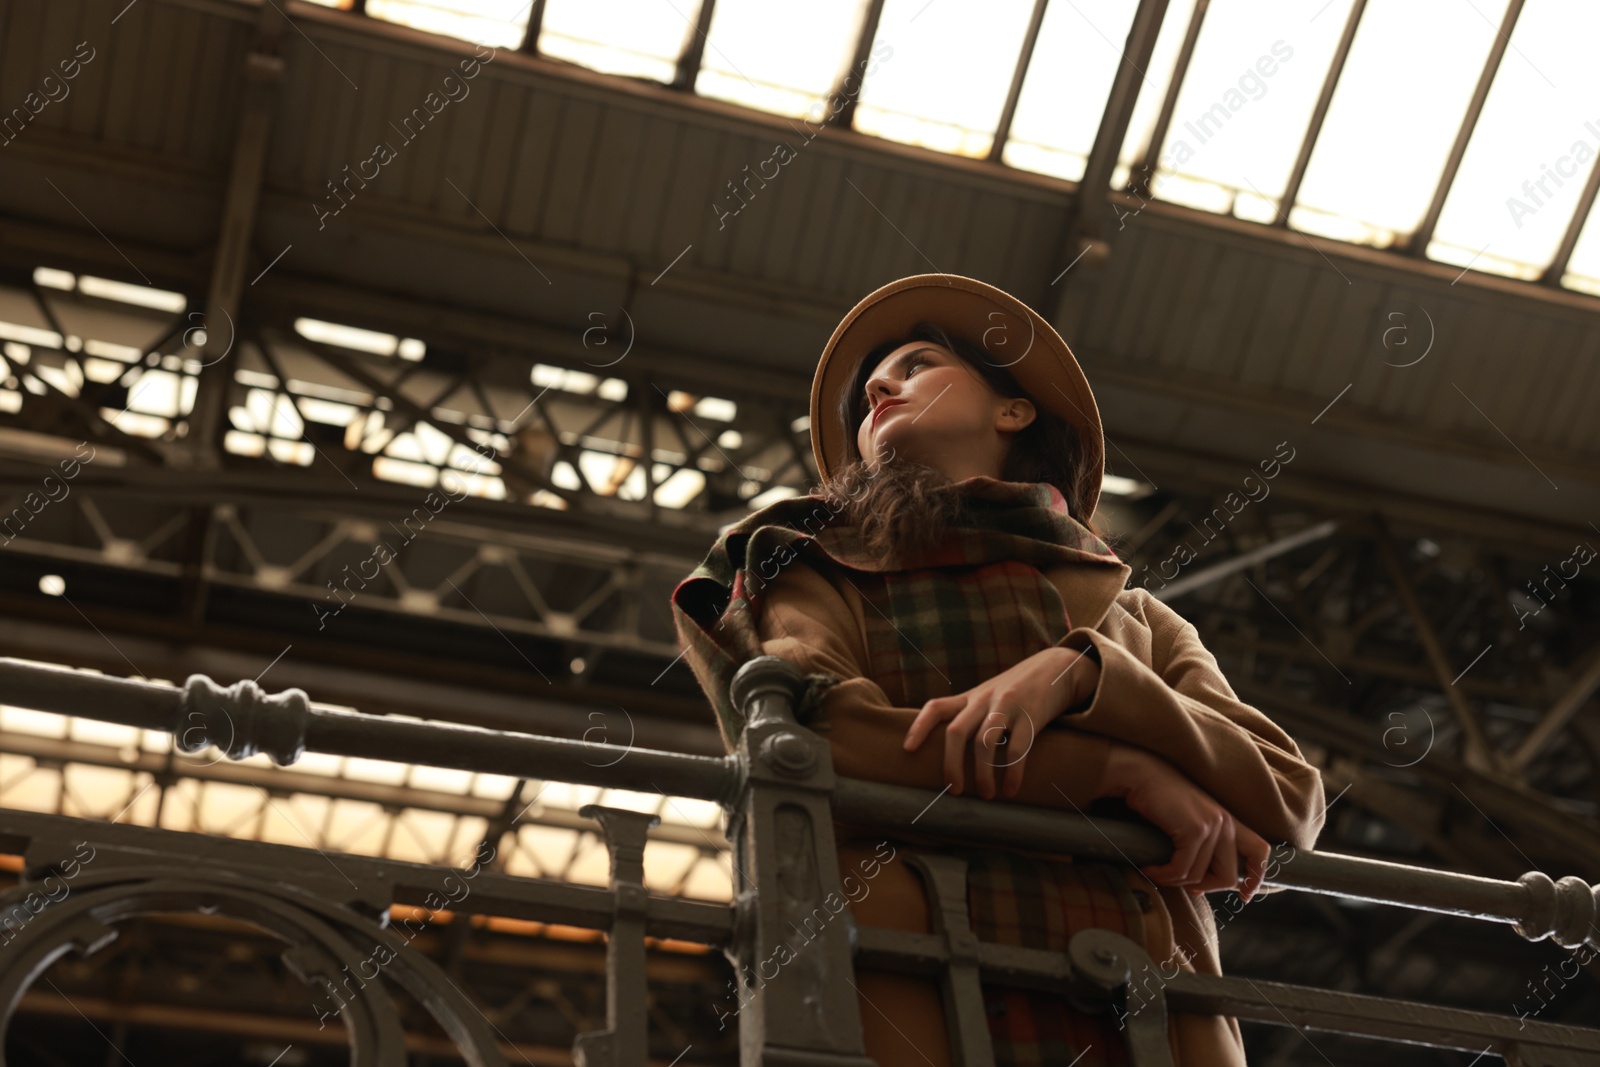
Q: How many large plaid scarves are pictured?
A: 1